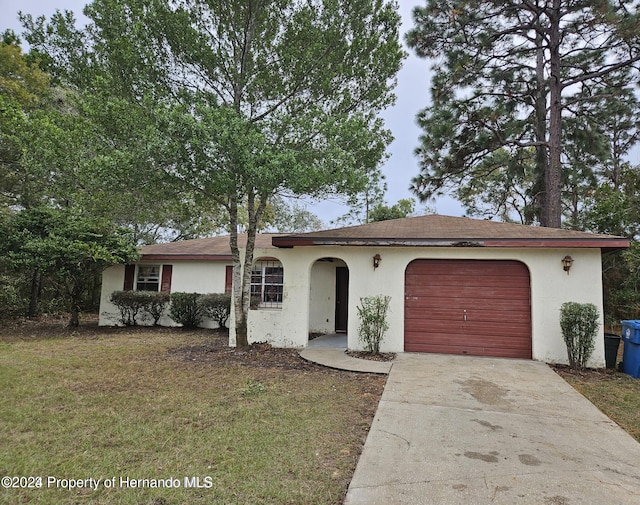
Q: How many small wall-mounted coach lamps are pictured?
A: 2